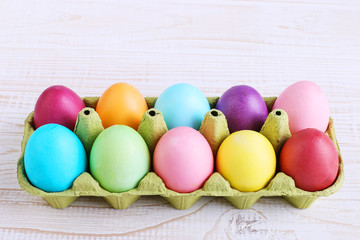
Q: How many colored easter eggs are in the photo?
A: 10